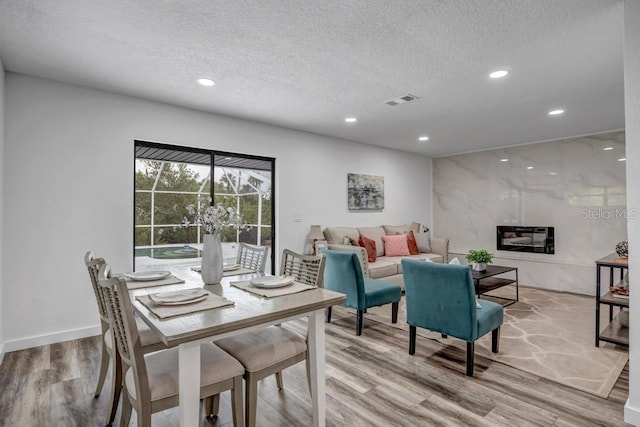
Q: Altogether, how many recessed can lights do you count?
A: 5